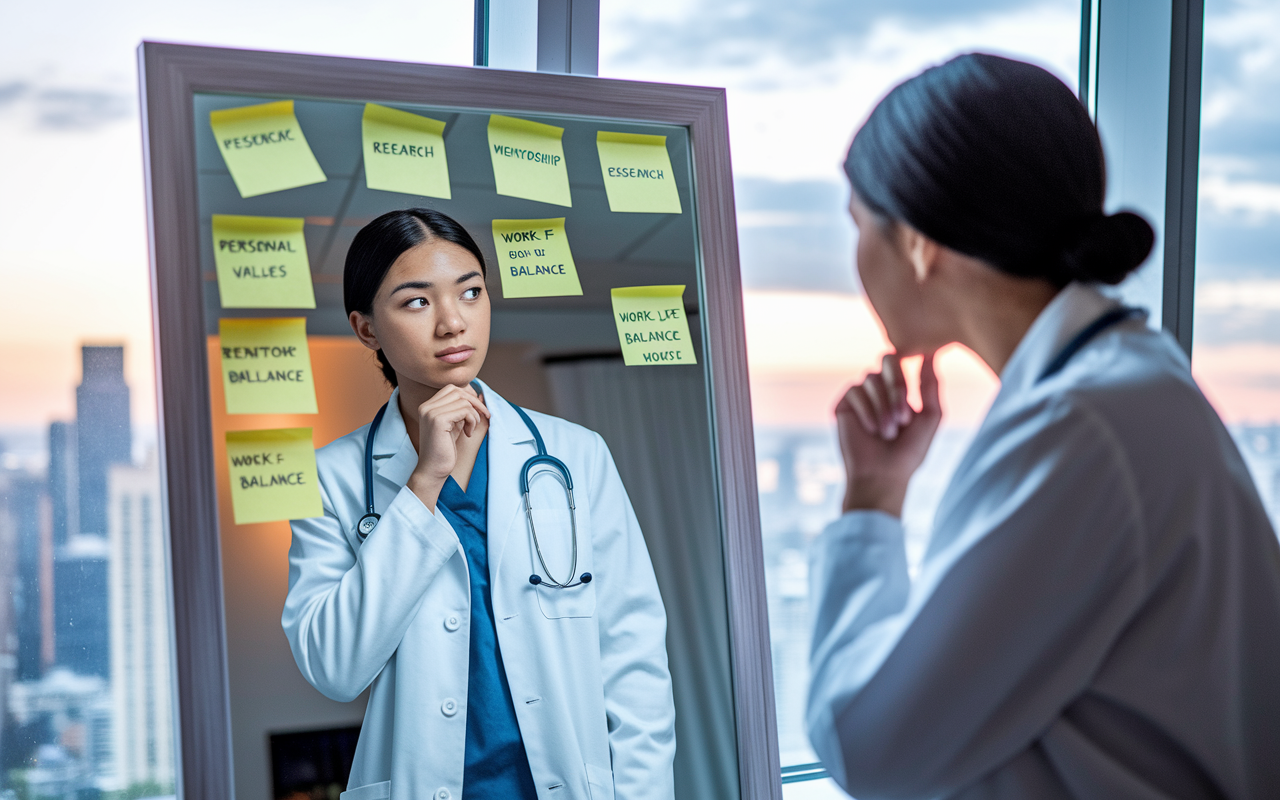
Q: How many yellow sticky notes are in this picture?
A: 9